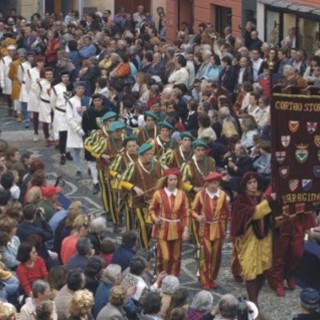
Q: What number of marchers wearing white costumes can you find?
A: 6